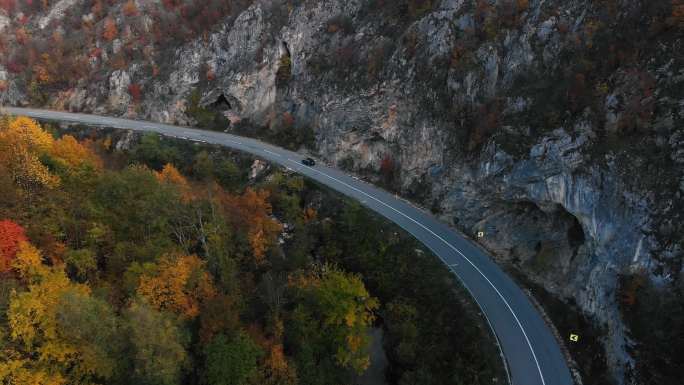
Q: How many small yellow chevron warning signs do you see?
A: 2